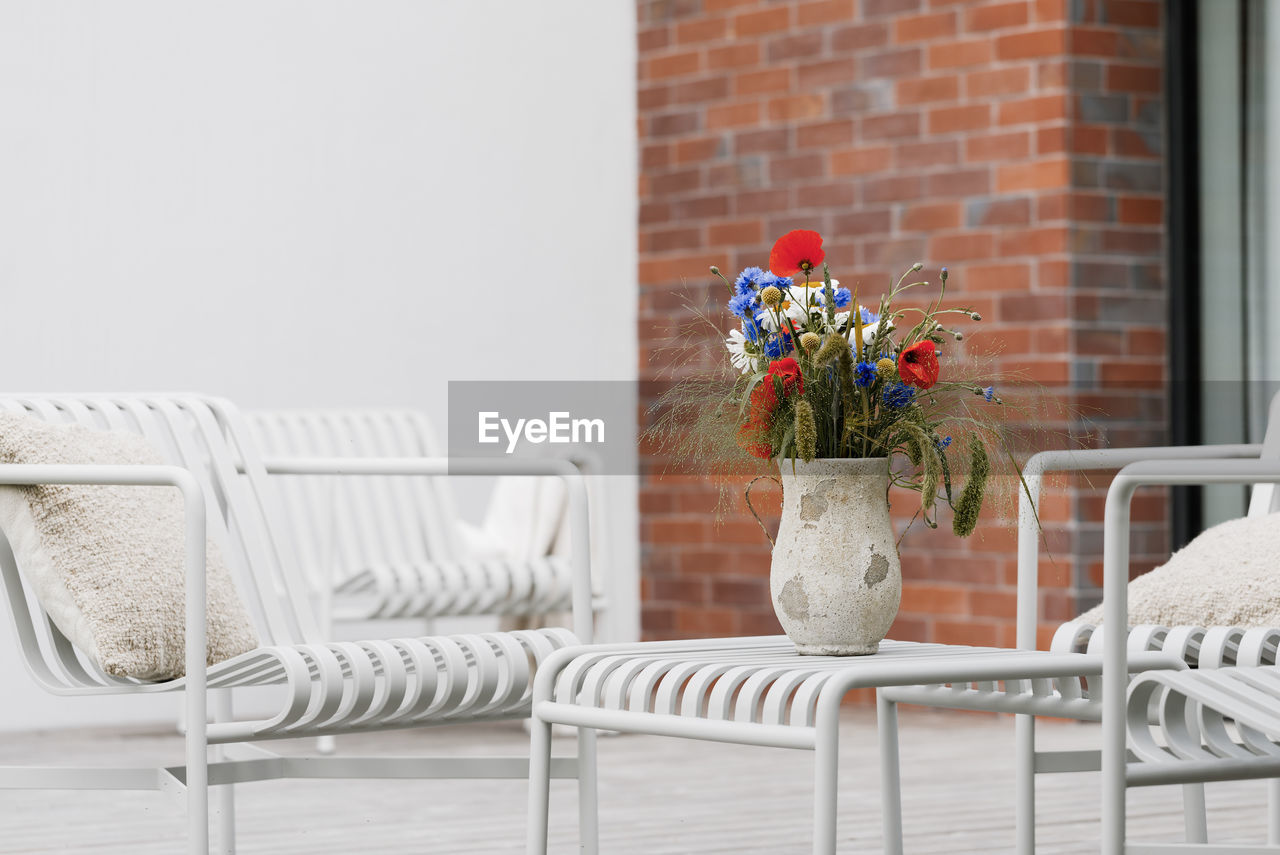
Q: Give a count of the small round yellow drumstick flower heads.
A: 3